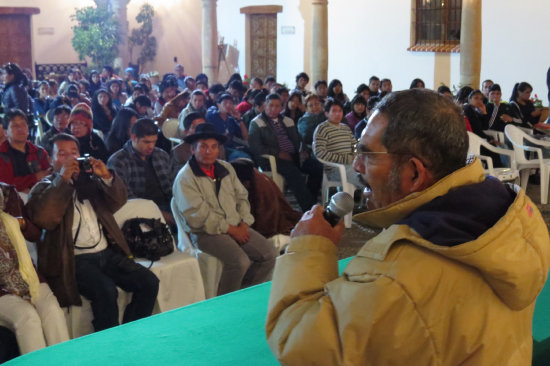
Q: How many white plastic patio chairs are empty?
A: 2